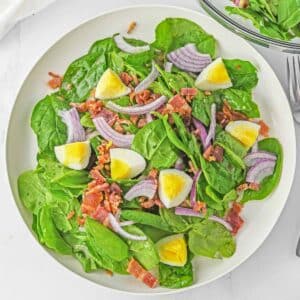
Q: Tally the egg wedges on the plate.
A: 7